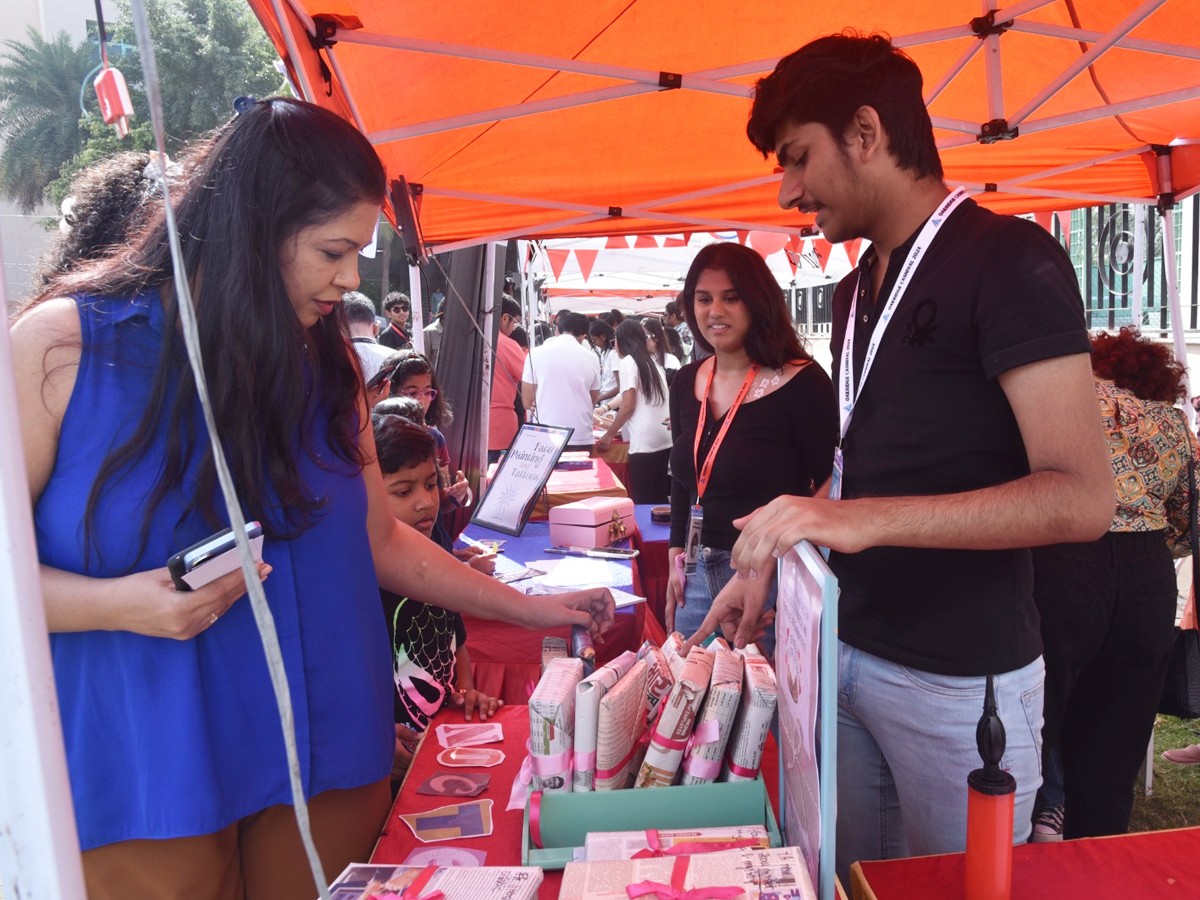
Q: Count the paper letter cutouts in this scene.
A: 5